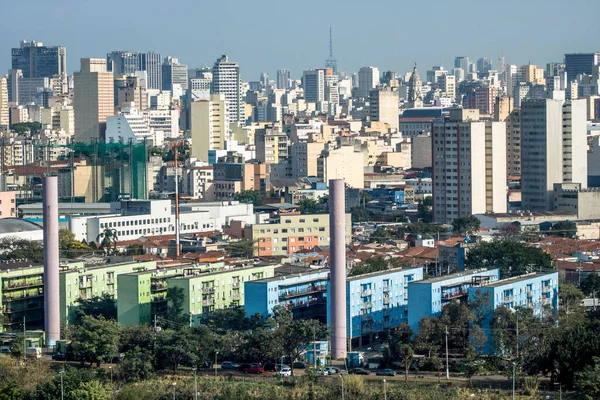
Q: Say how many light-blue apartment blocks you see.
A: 4